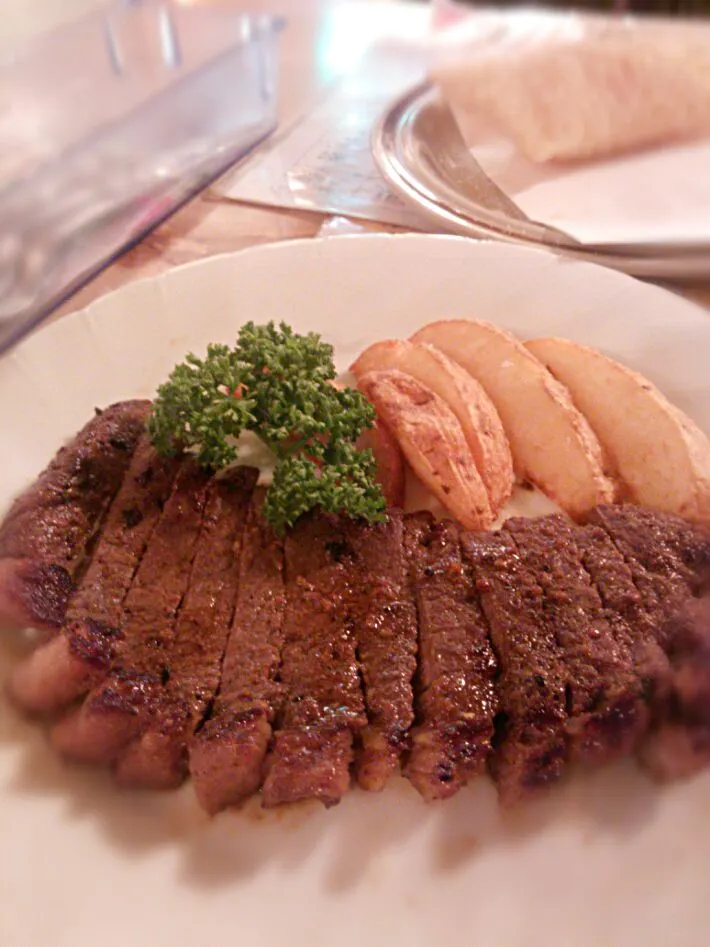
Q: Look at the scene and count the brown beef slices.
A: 12